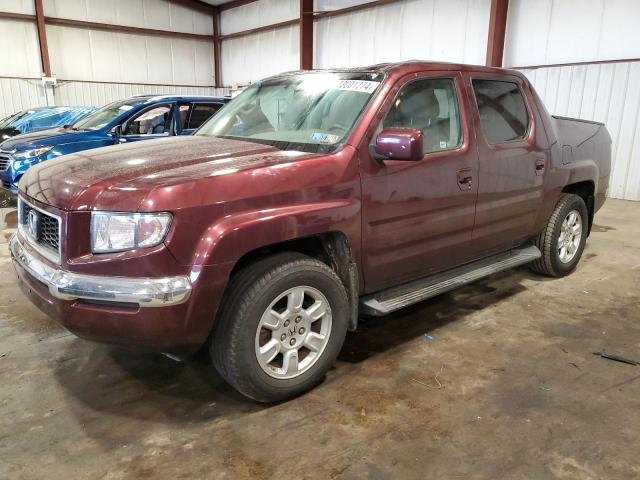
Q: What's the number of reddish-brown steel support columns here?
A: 4